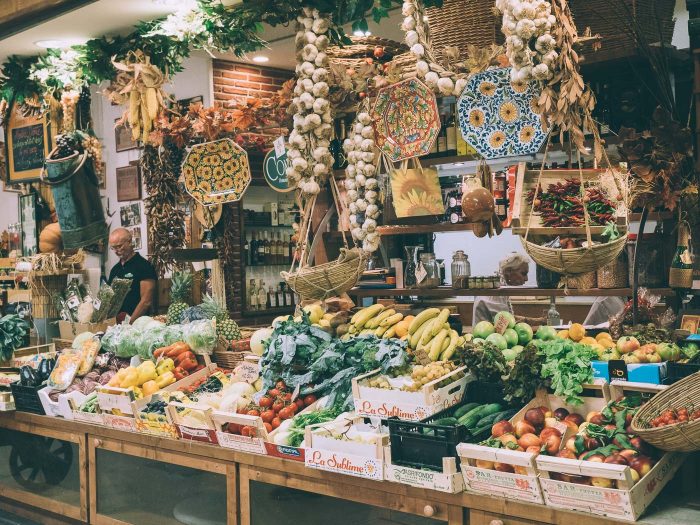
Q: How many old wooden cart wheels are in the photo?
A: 1